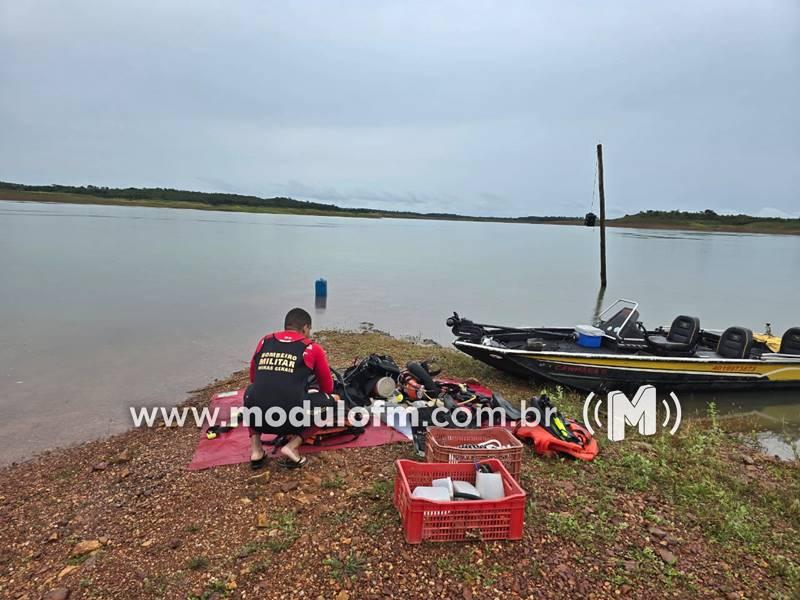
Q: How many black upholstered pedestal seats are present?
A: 3